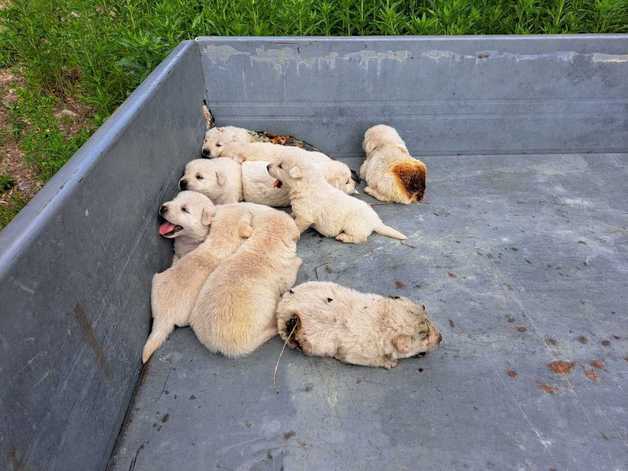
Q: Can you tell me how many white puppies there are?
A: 9